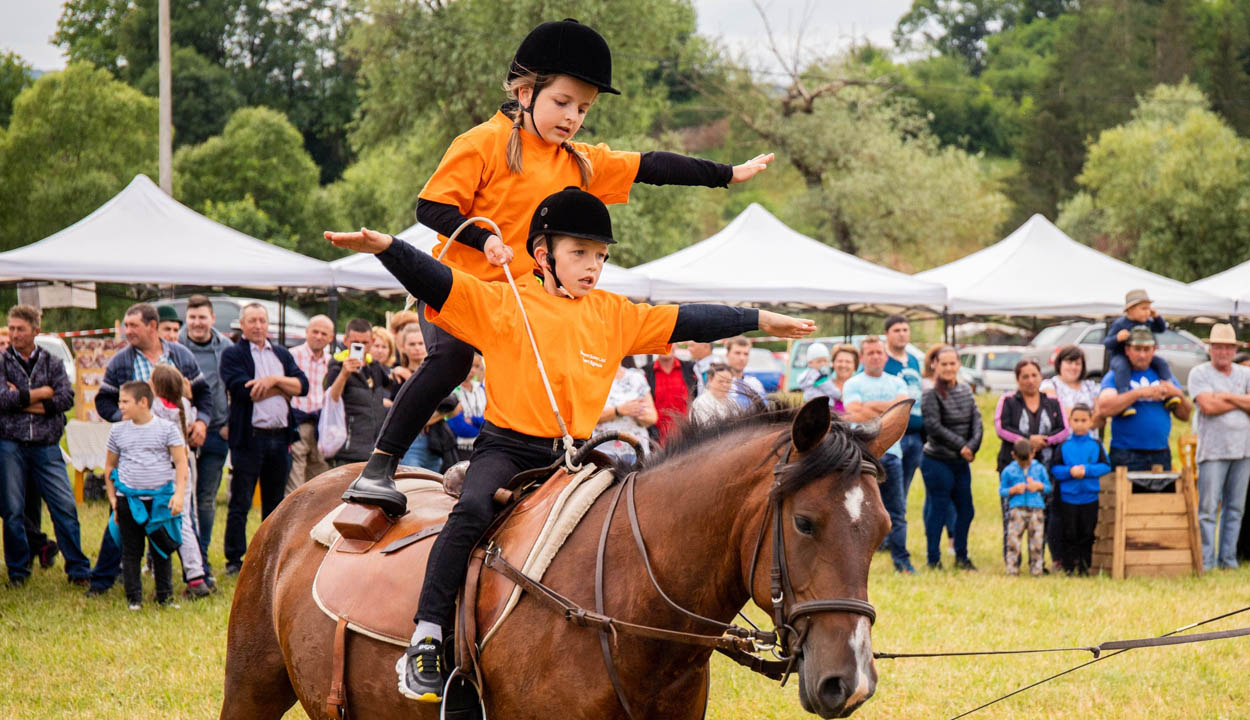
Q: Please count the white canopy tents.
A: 5